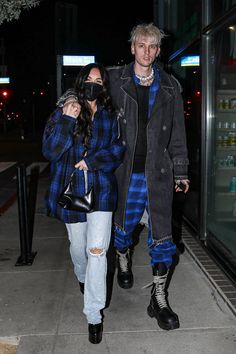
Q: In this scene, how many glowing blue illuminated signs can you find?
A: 3